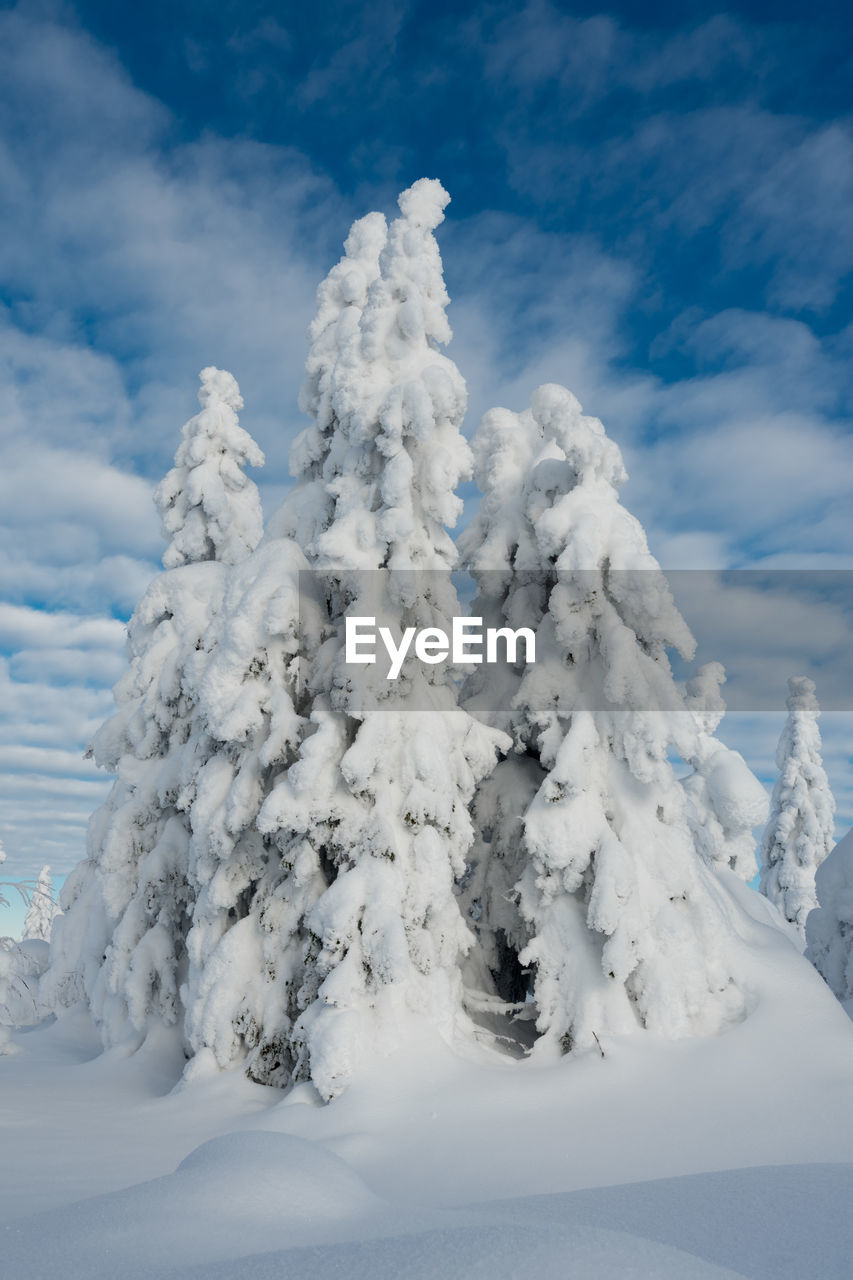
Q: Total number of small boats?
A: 0